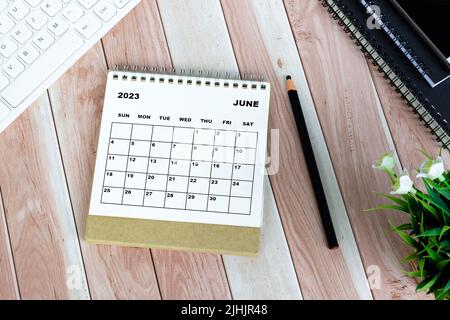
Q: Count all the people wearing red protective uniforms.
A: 0